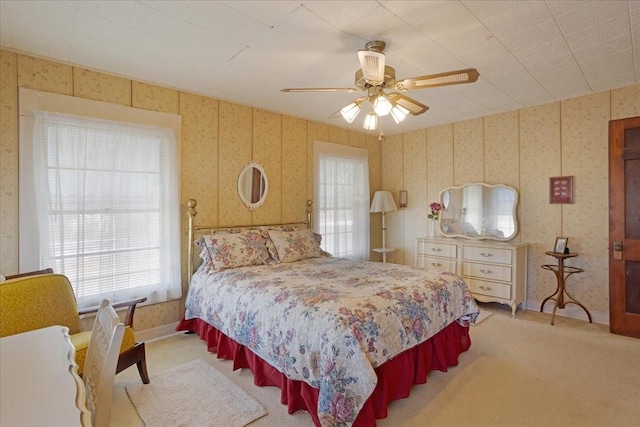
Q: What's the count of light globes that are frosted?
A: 4